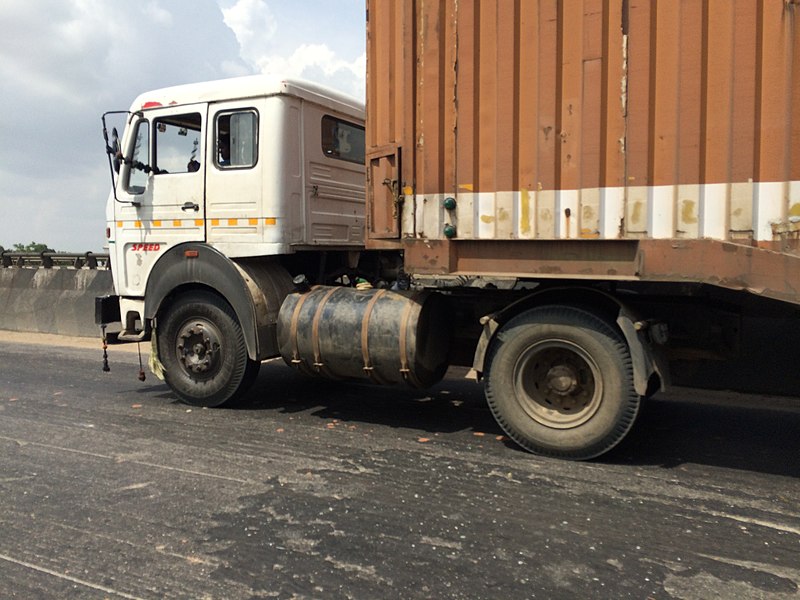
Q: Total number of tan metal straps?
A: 4